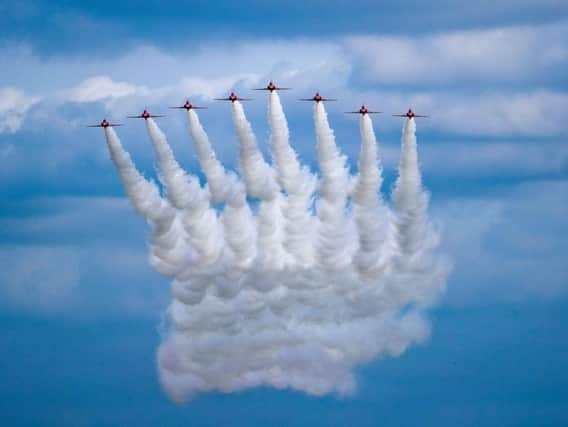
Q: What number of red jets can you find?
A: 8